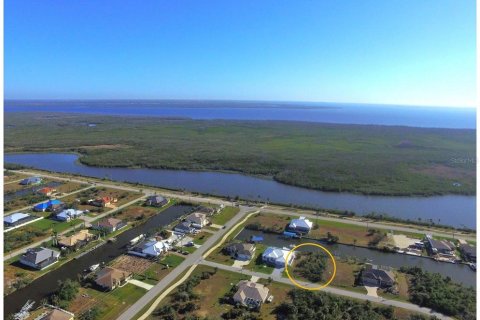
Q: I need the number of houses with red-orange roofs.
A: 2